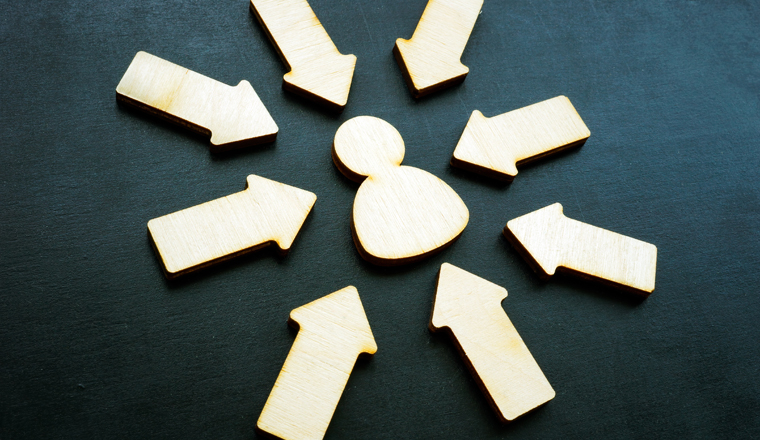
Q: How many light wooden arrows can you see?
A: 8